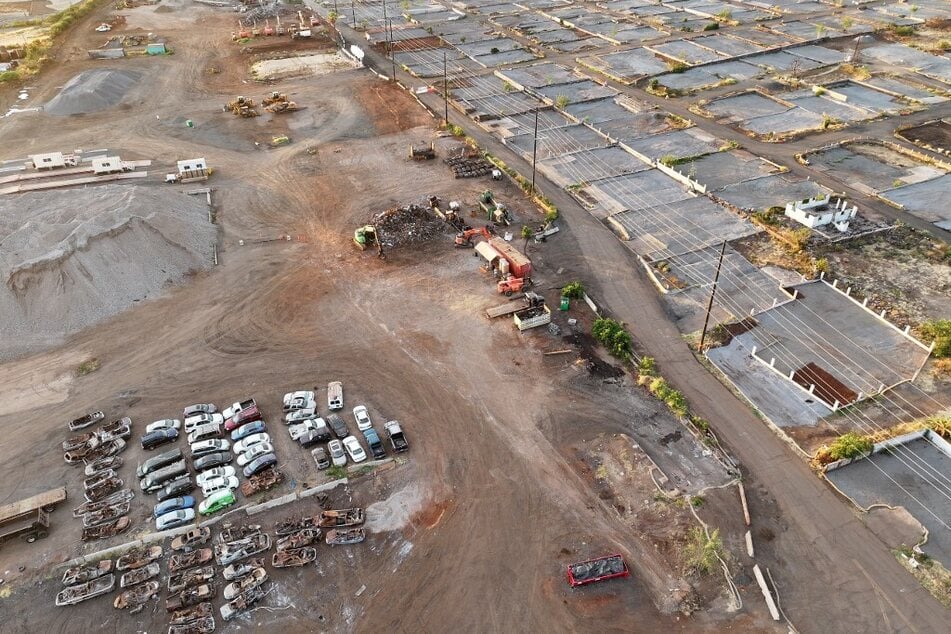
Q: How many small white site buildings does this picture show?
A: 3